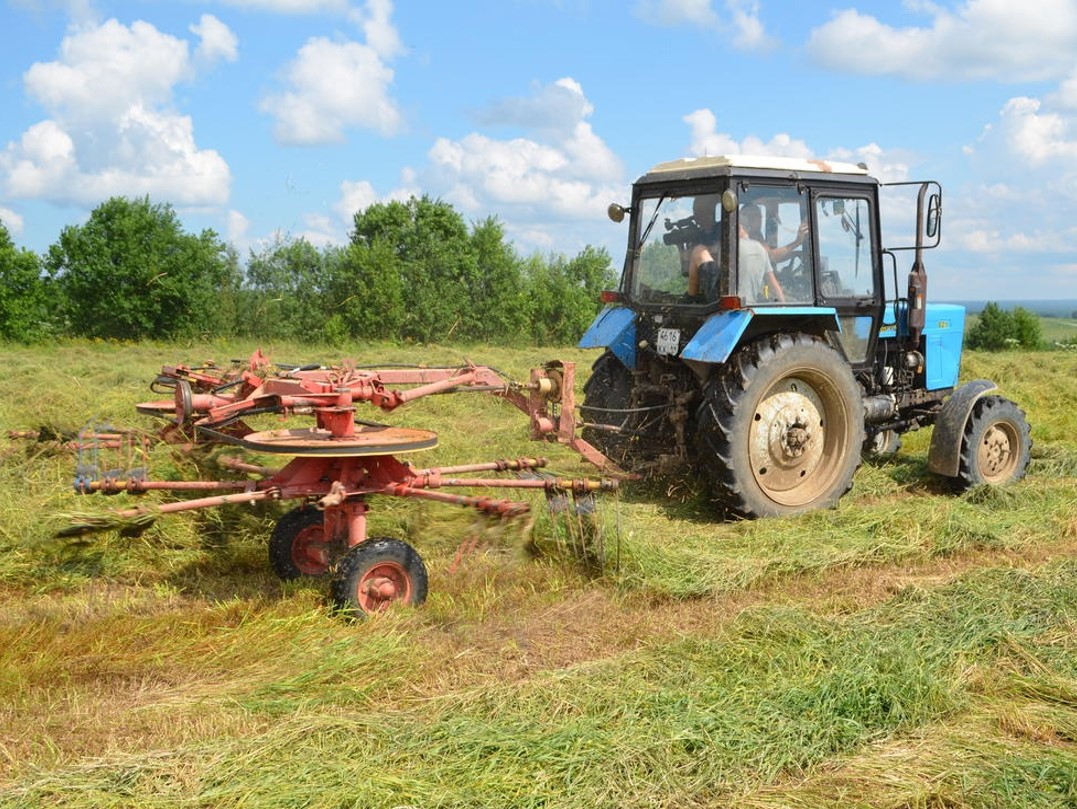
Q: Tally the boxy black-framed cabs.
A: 1